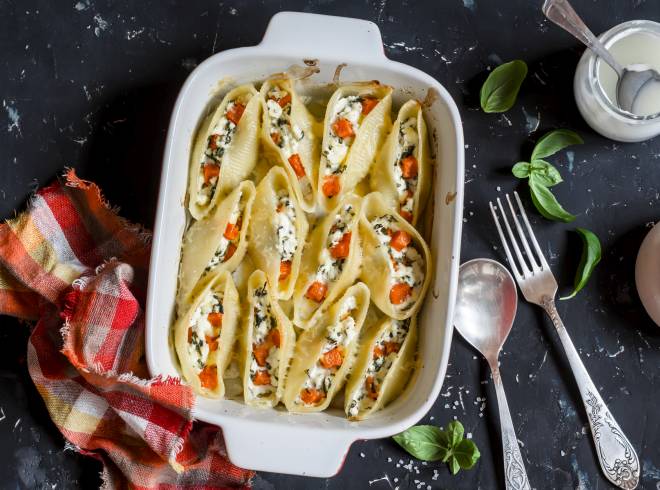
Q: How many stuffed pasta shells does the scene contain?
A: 12